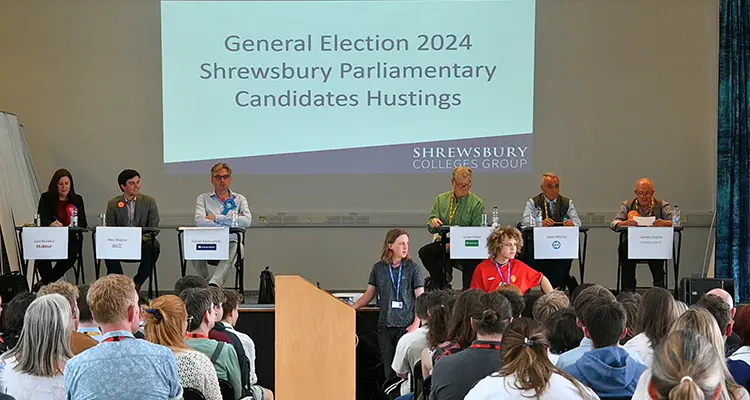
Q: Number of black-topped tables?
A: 6